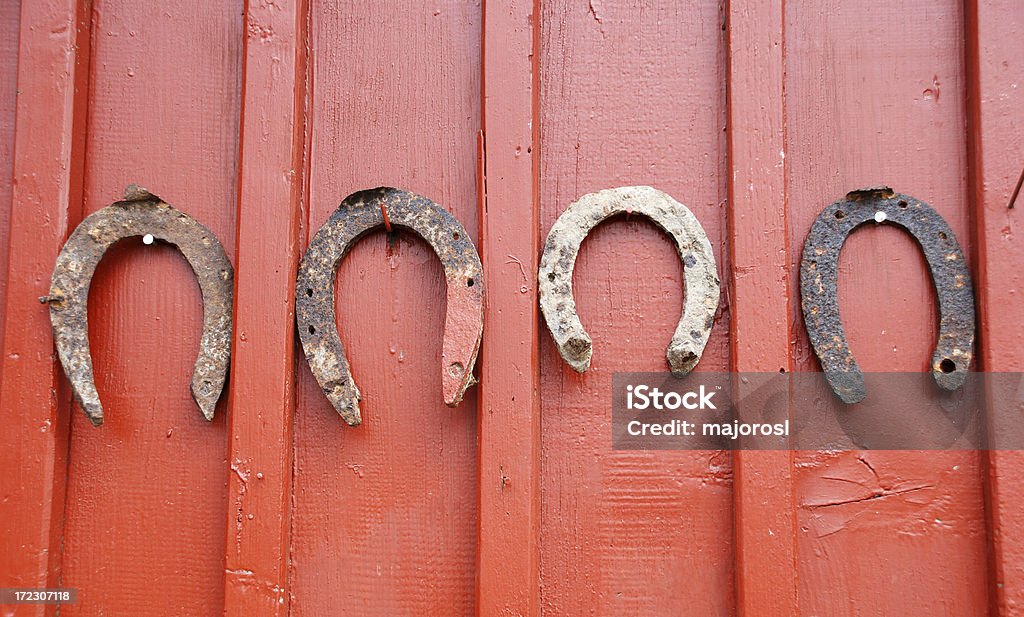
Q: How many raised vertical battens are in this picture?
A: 5